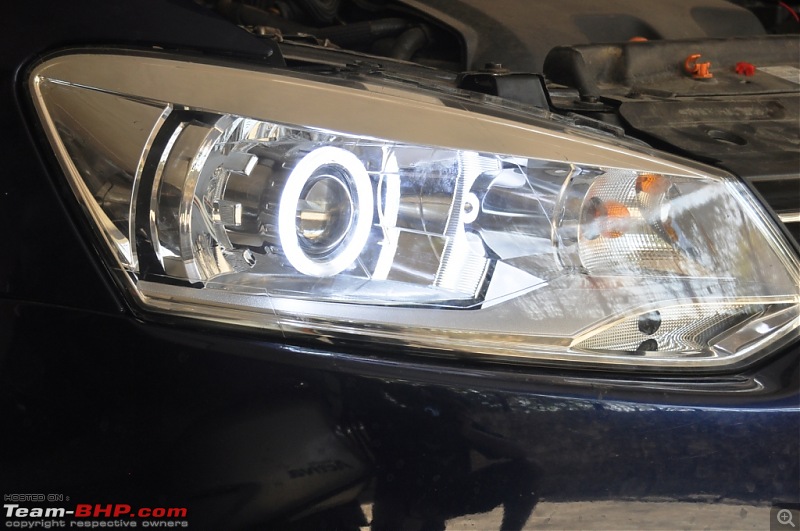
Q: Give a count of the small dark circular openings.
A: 2